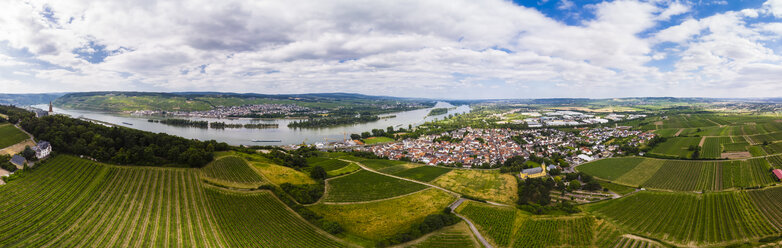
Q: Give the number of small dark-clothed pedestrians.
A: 0